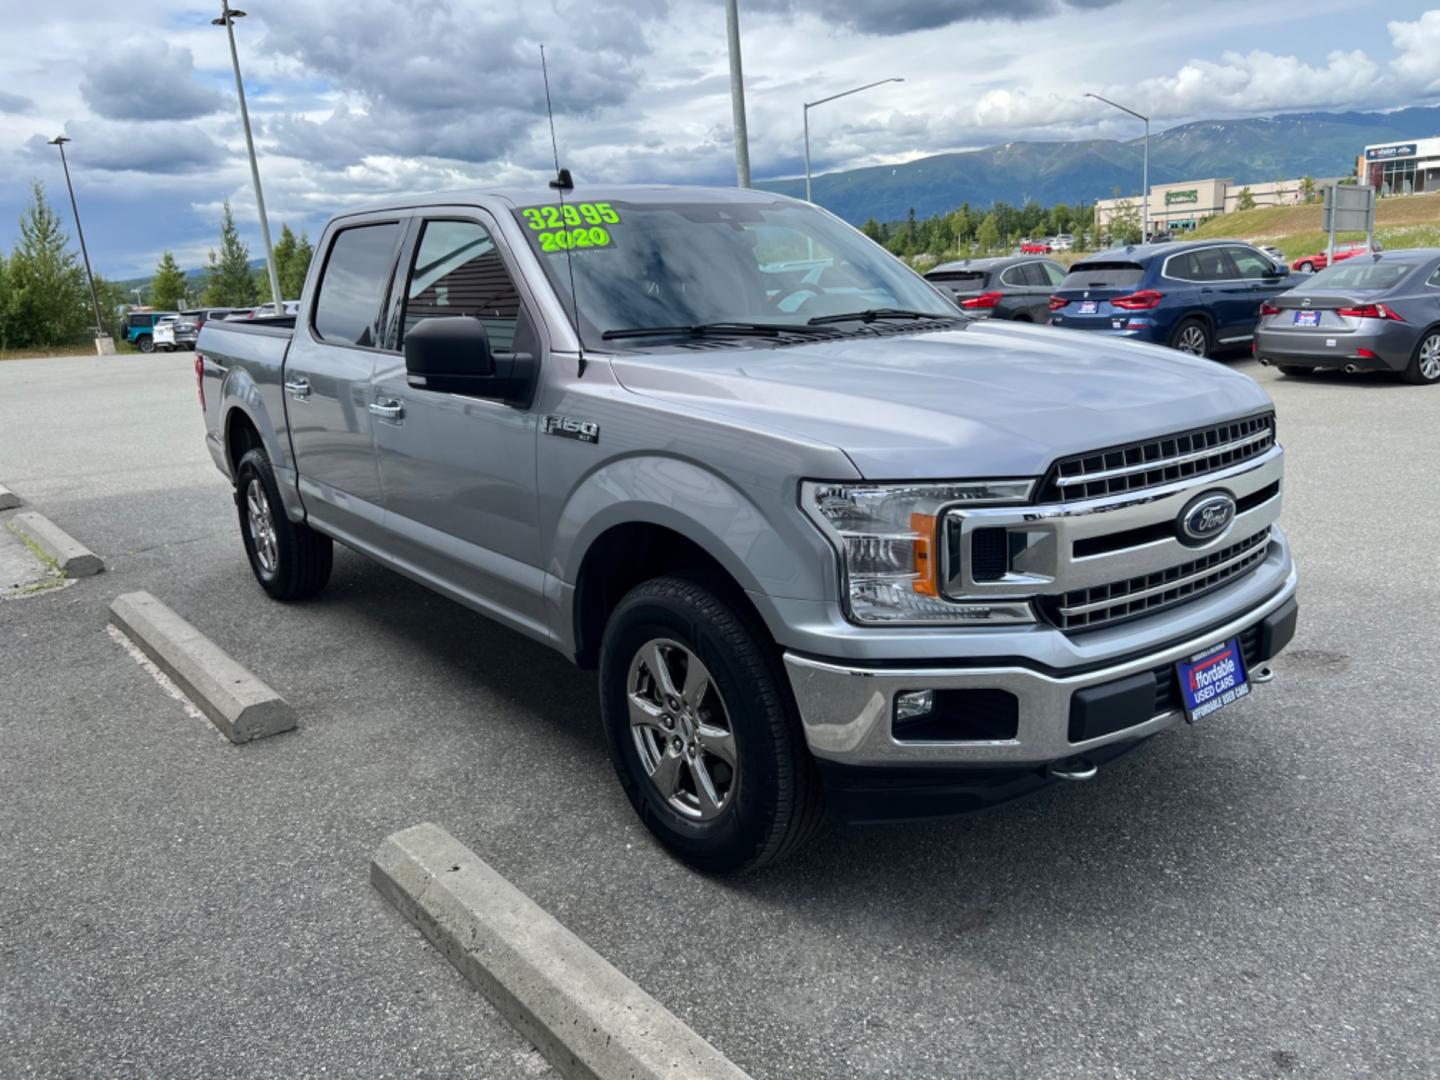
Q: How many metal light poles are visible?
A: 5